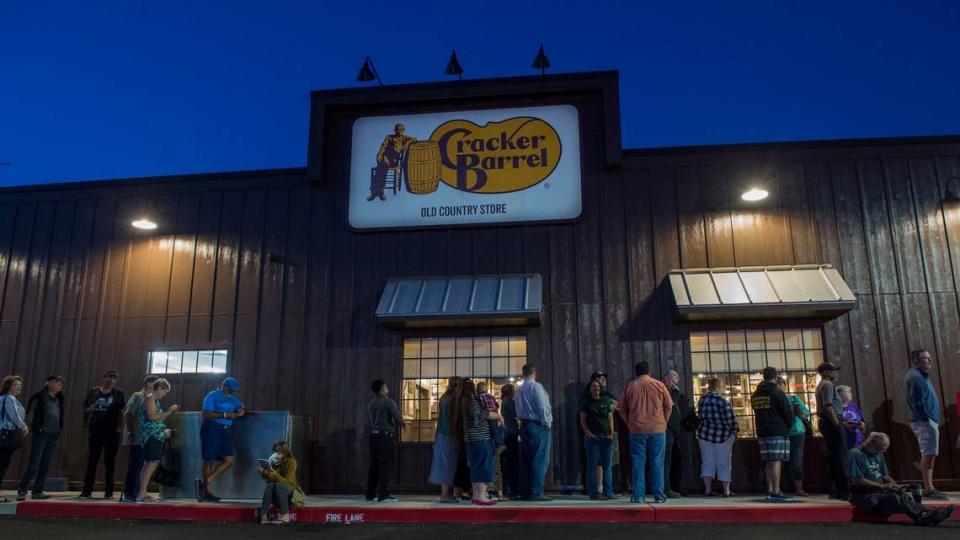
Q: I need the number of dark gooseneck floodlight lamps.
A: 3